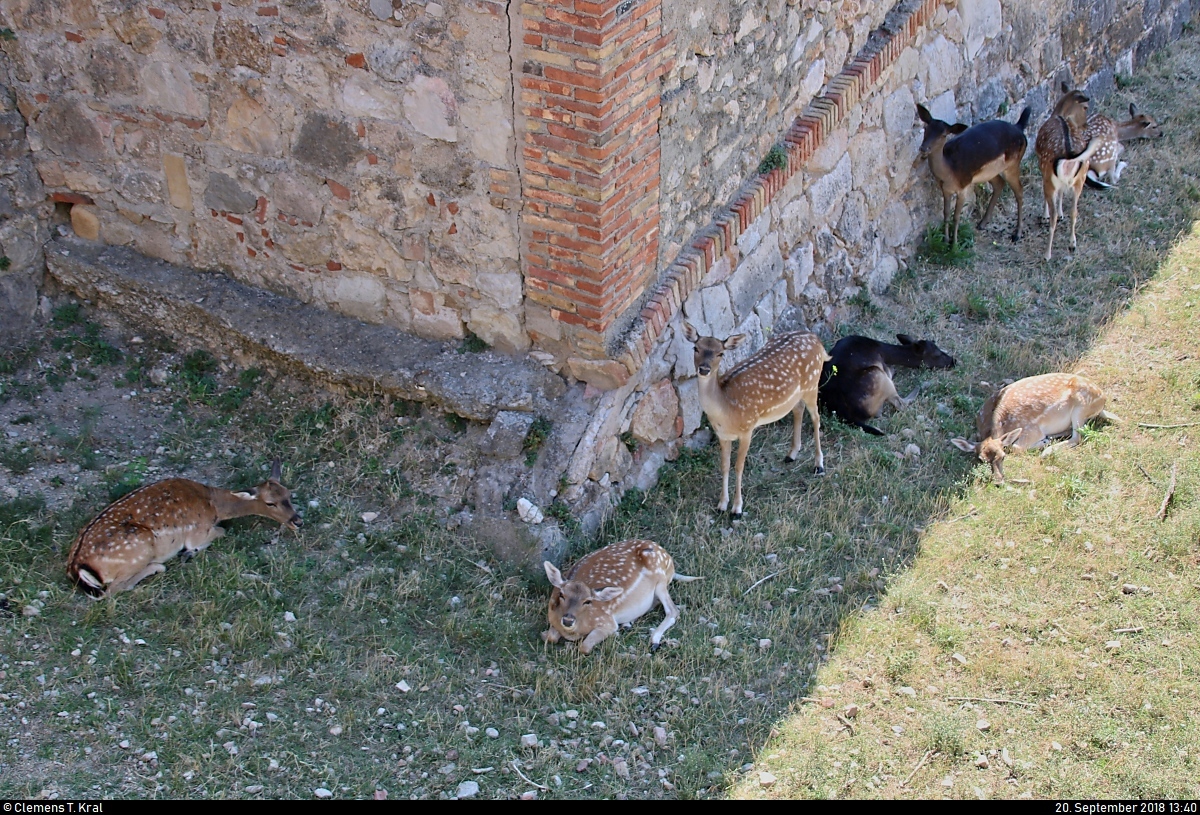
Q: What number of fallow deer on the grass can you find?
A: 8